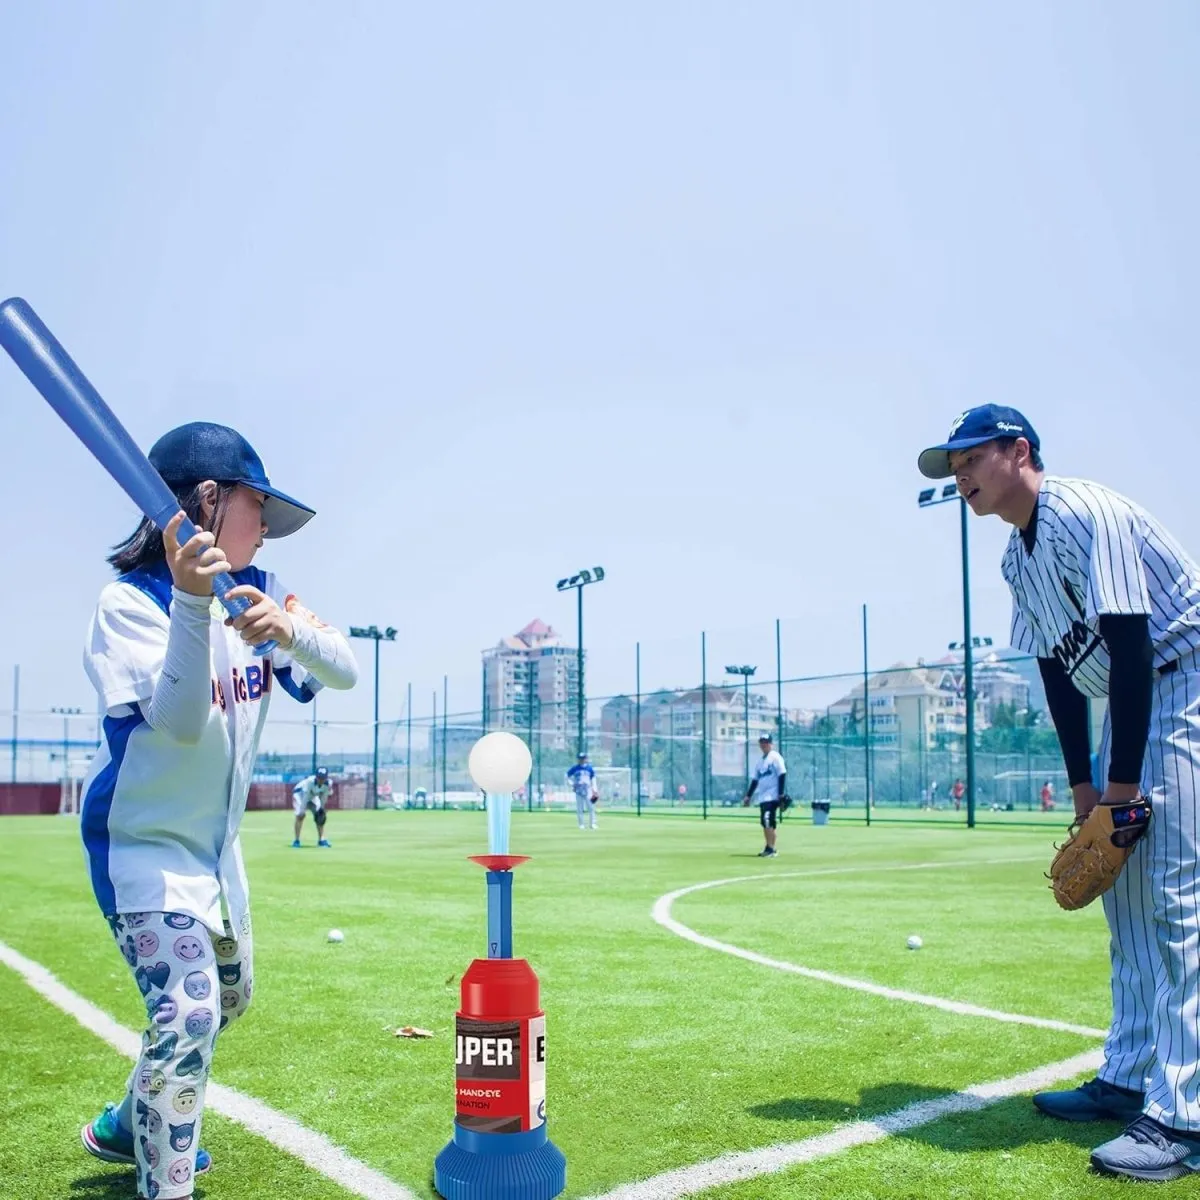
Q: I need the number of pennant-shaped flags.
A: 0